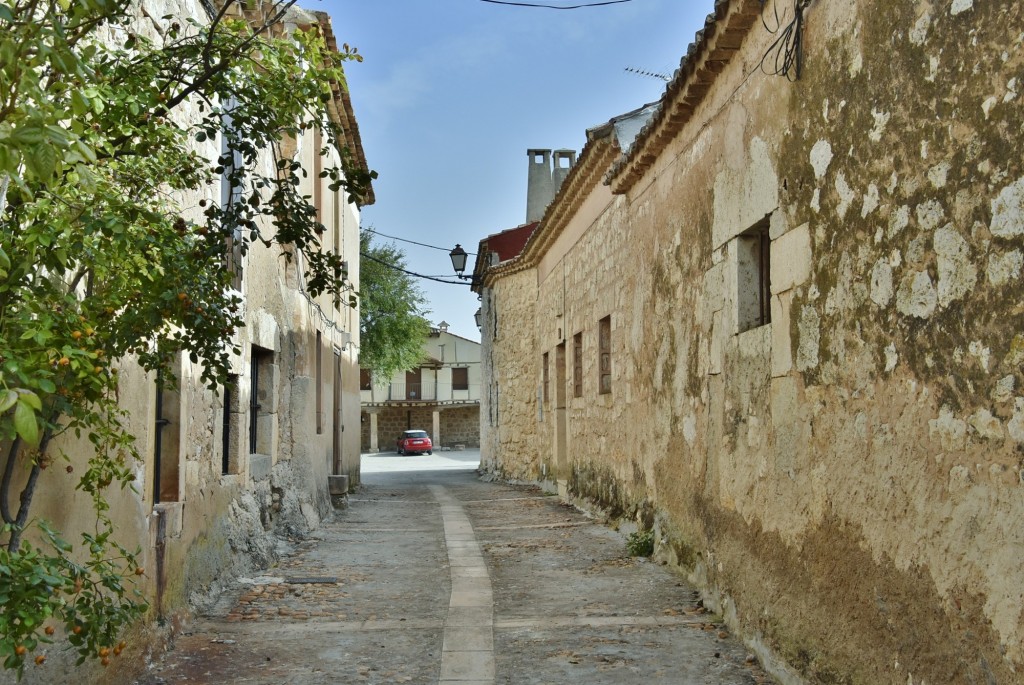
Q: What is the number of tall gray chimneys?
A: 2